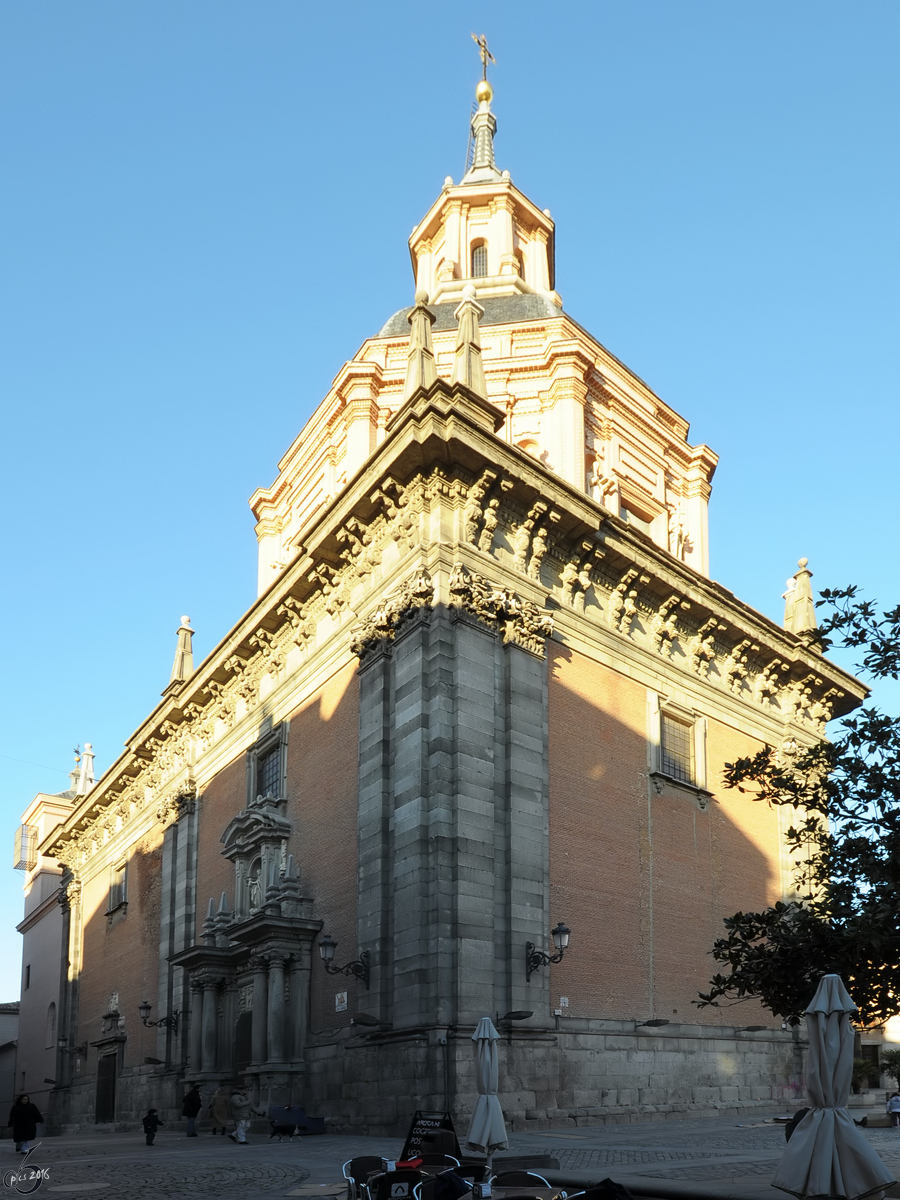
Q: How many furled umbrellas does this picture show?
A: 2